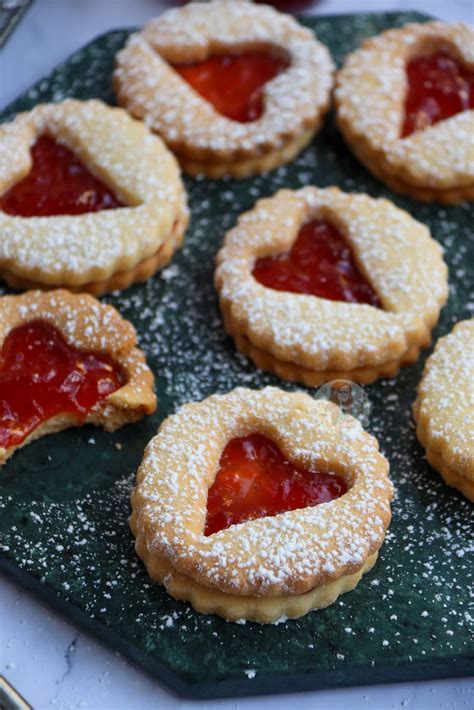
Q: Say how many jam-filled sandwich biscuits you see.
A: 7